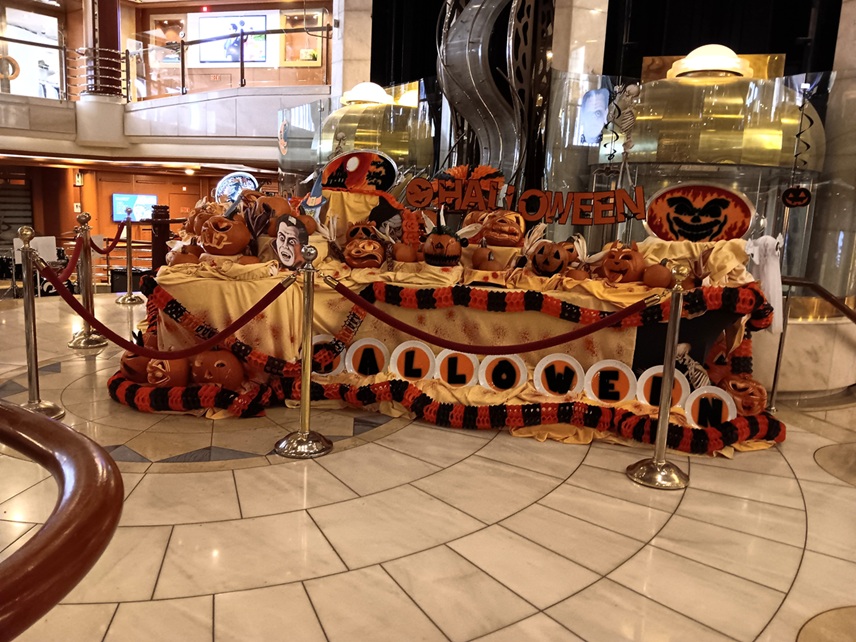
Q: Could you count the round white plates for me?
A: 9